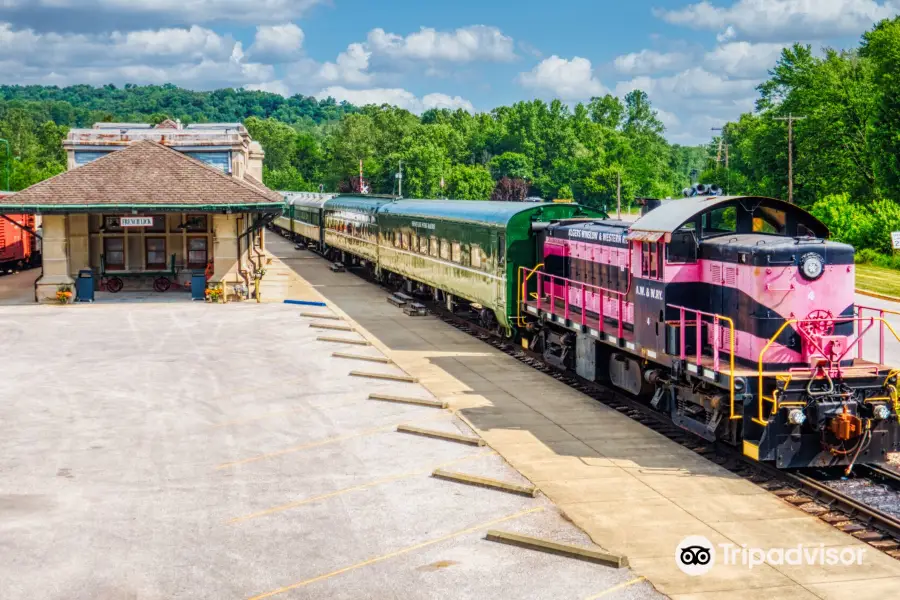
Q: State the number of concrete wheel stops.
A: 10